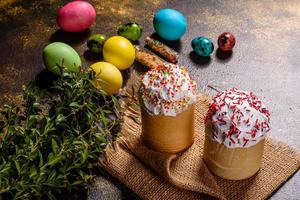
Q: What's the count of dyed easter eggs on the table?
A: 9